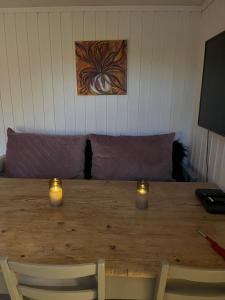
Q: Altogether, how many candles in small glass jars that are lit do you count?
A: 2